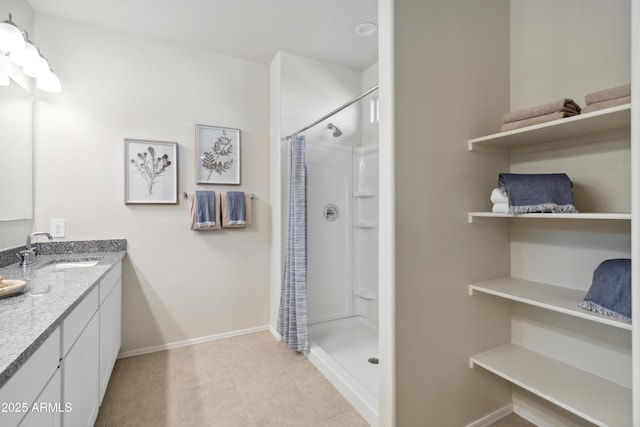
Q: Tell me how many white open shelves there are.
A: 4